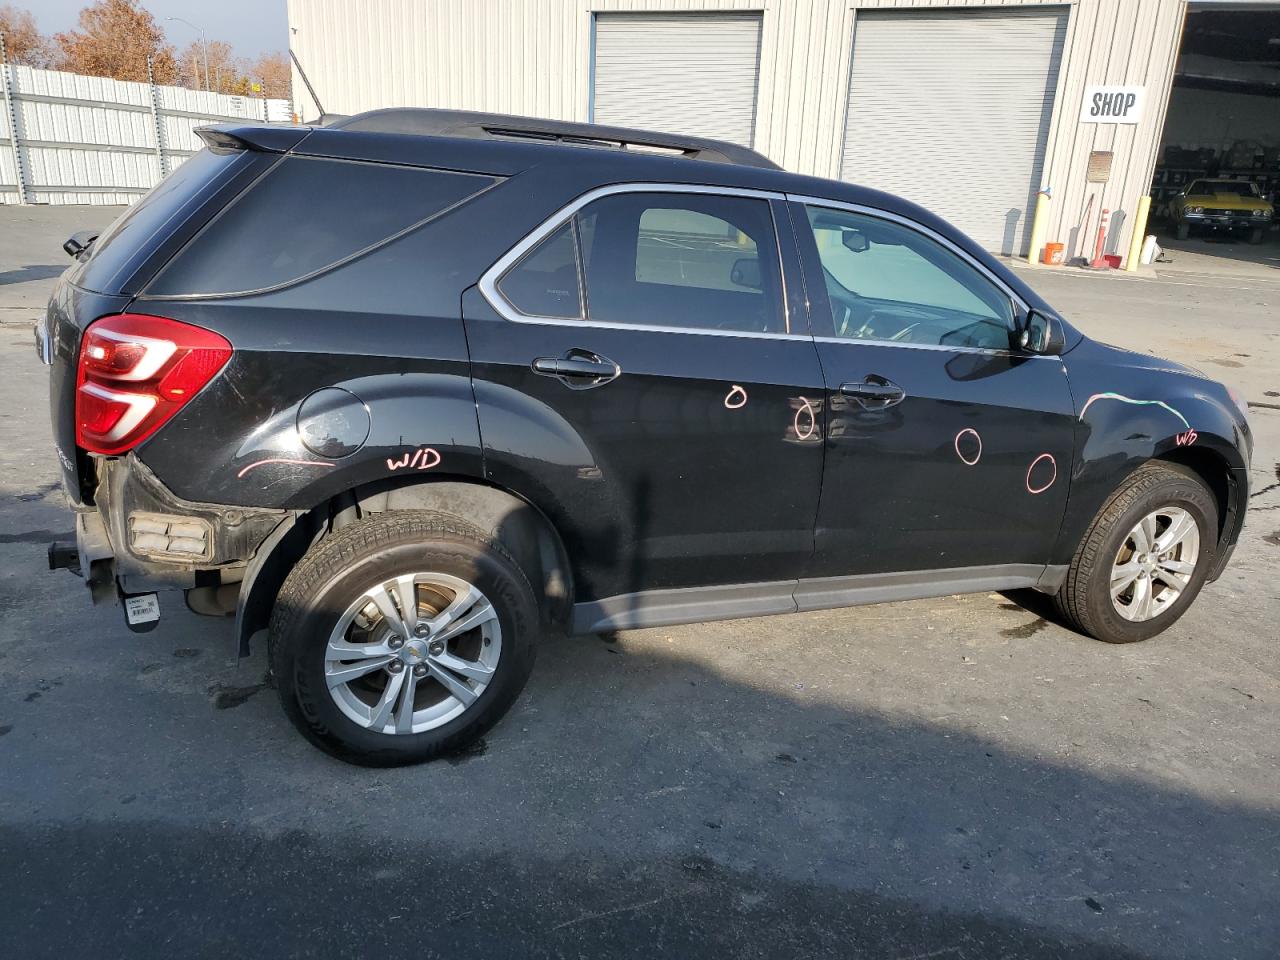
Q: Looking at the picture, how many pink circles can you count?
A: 4